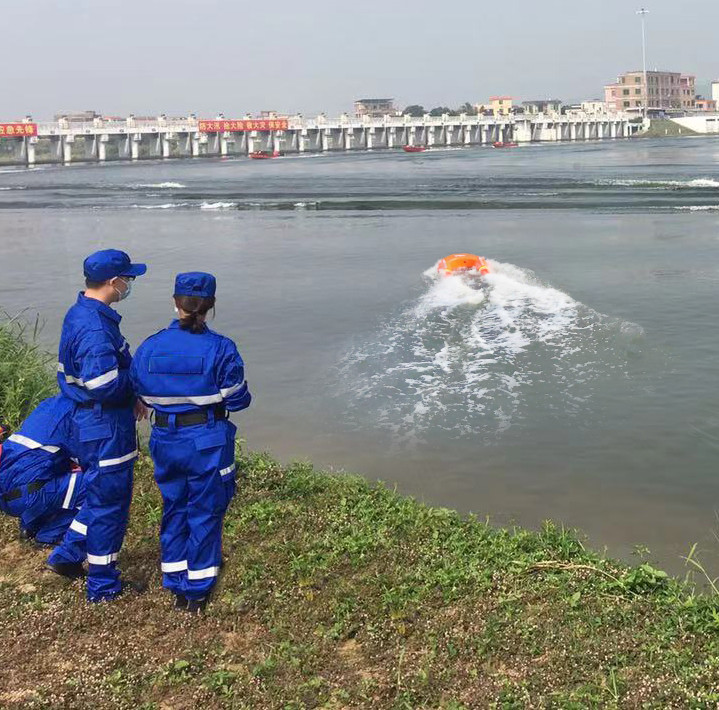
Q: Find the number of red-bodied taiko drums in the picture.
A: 0